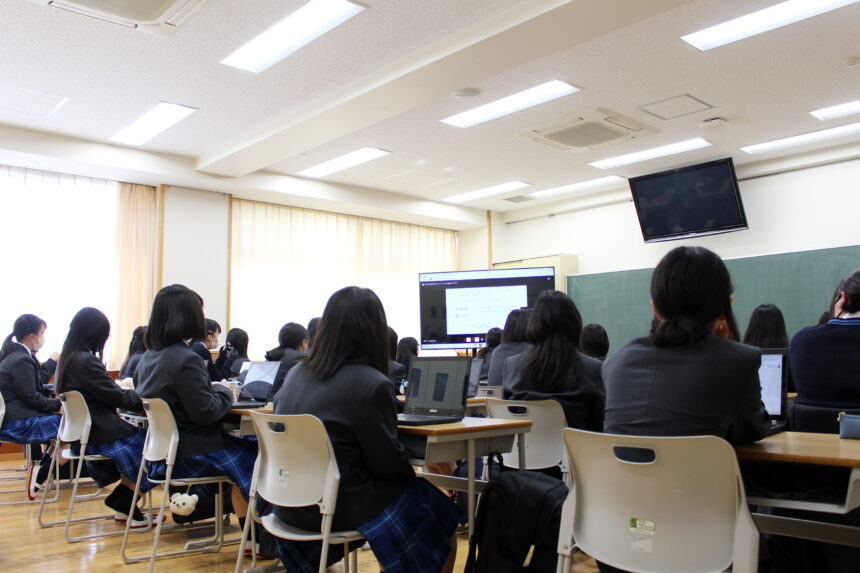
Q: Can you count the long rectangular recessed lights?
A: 10